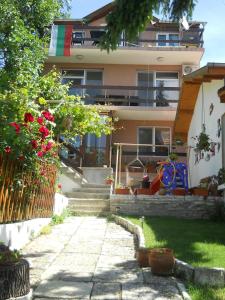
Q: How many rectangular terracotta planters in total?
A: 4